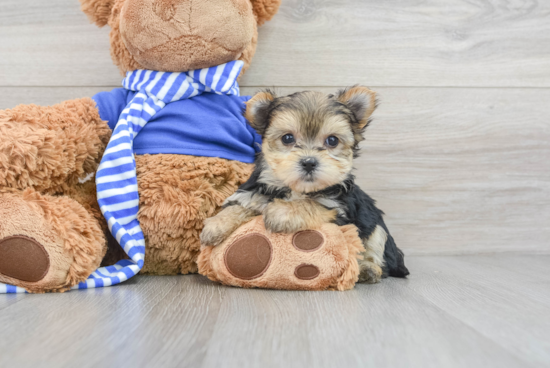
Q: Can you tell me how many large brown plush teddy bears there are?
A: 1